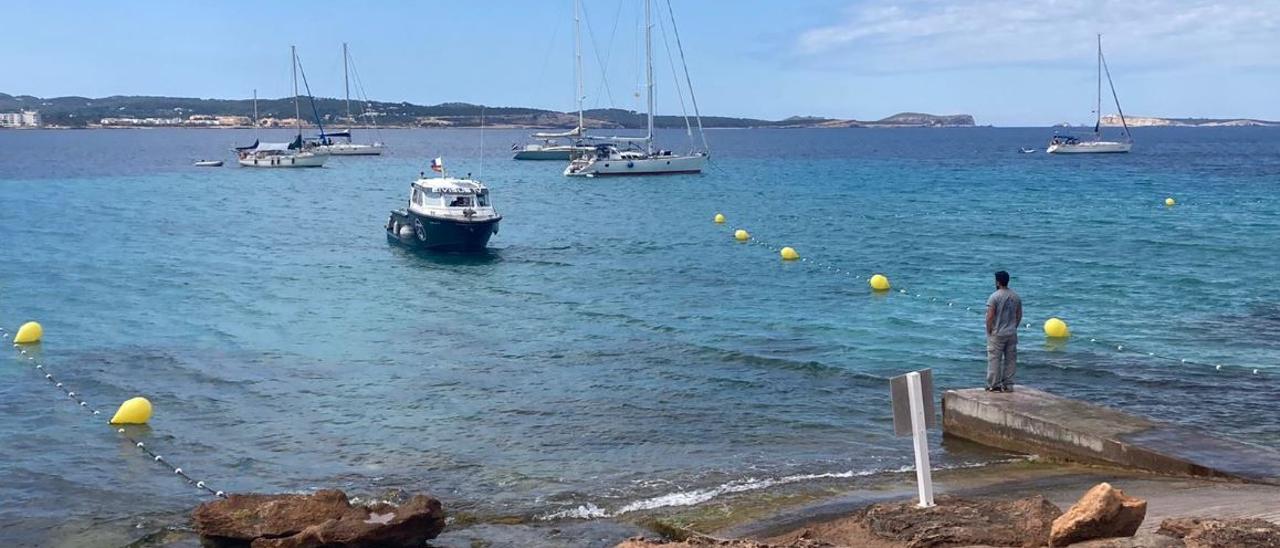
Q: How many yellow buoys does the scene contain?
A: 8